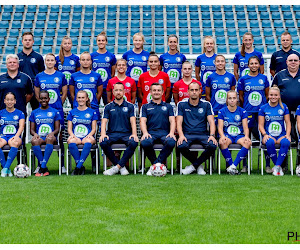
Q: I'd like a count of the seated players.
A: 5